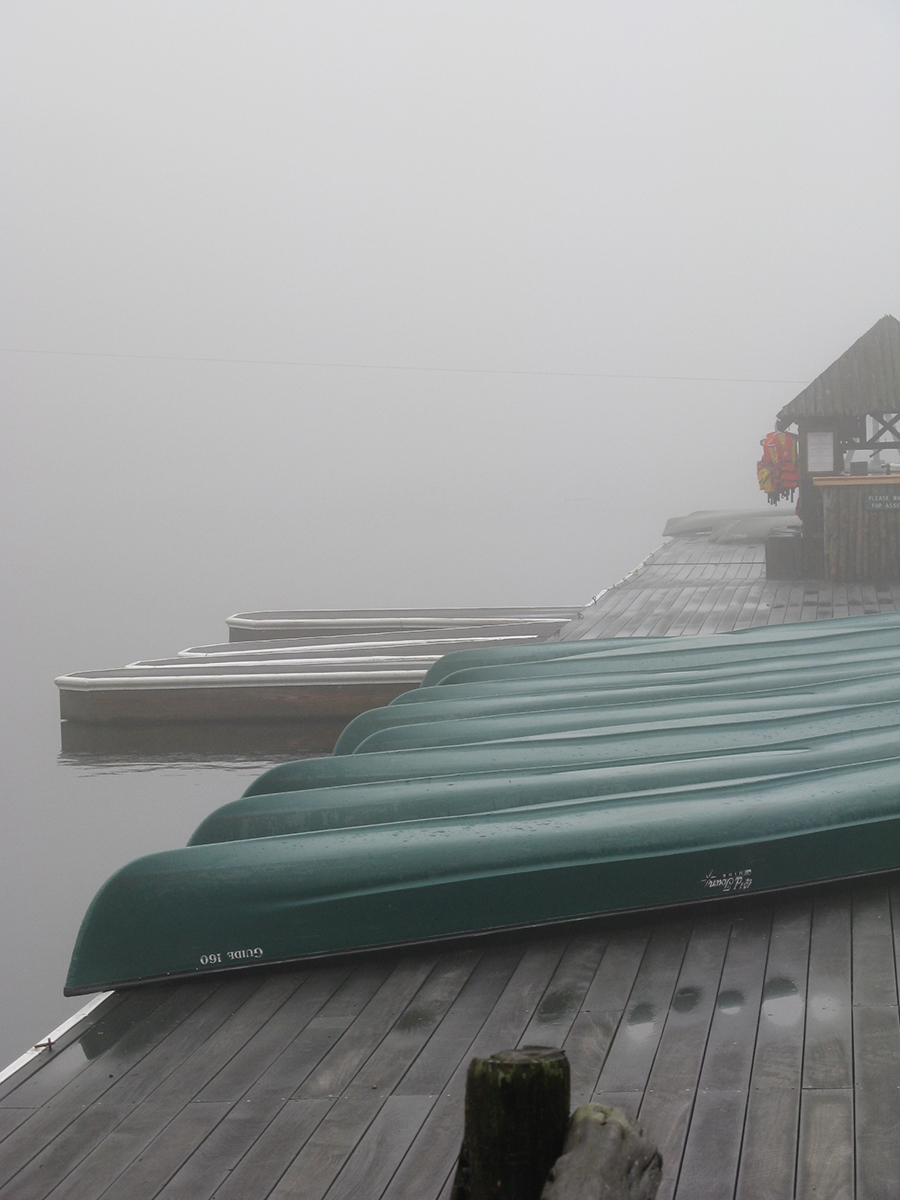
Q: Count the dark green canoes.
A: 8